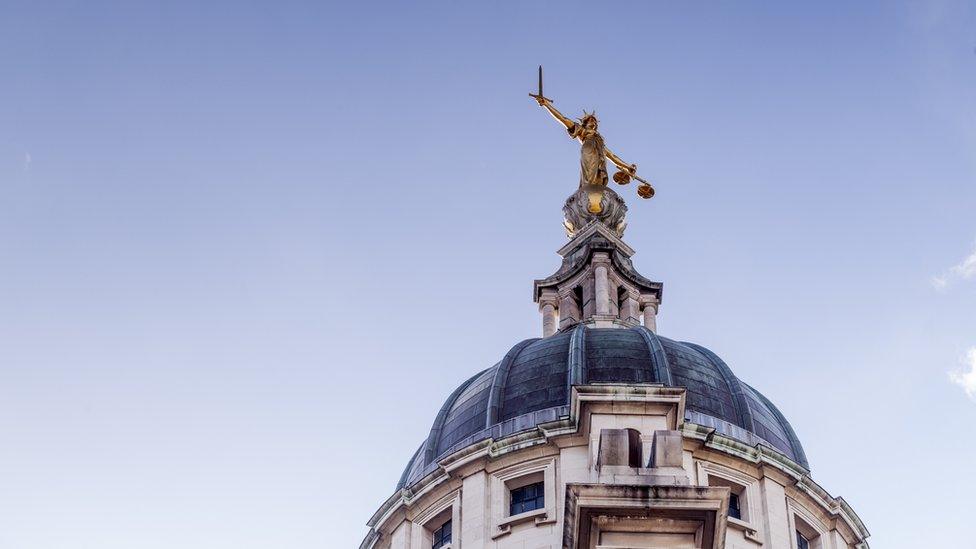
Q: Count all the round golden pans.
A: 2